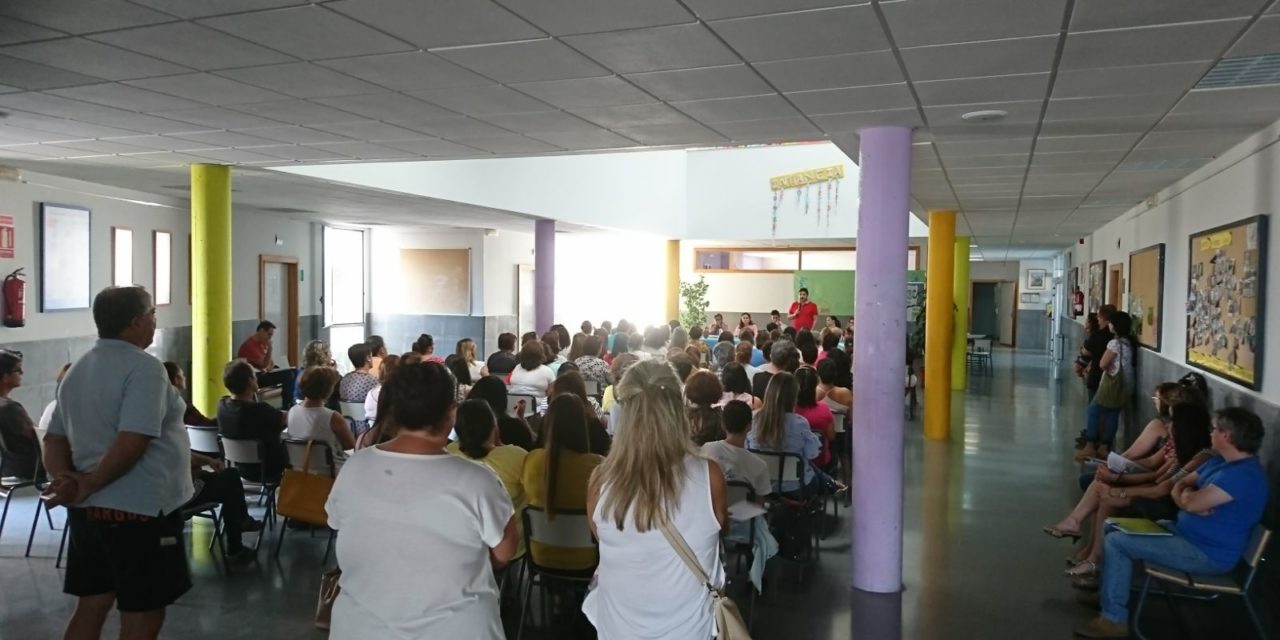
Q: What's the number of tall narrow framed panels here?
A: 2